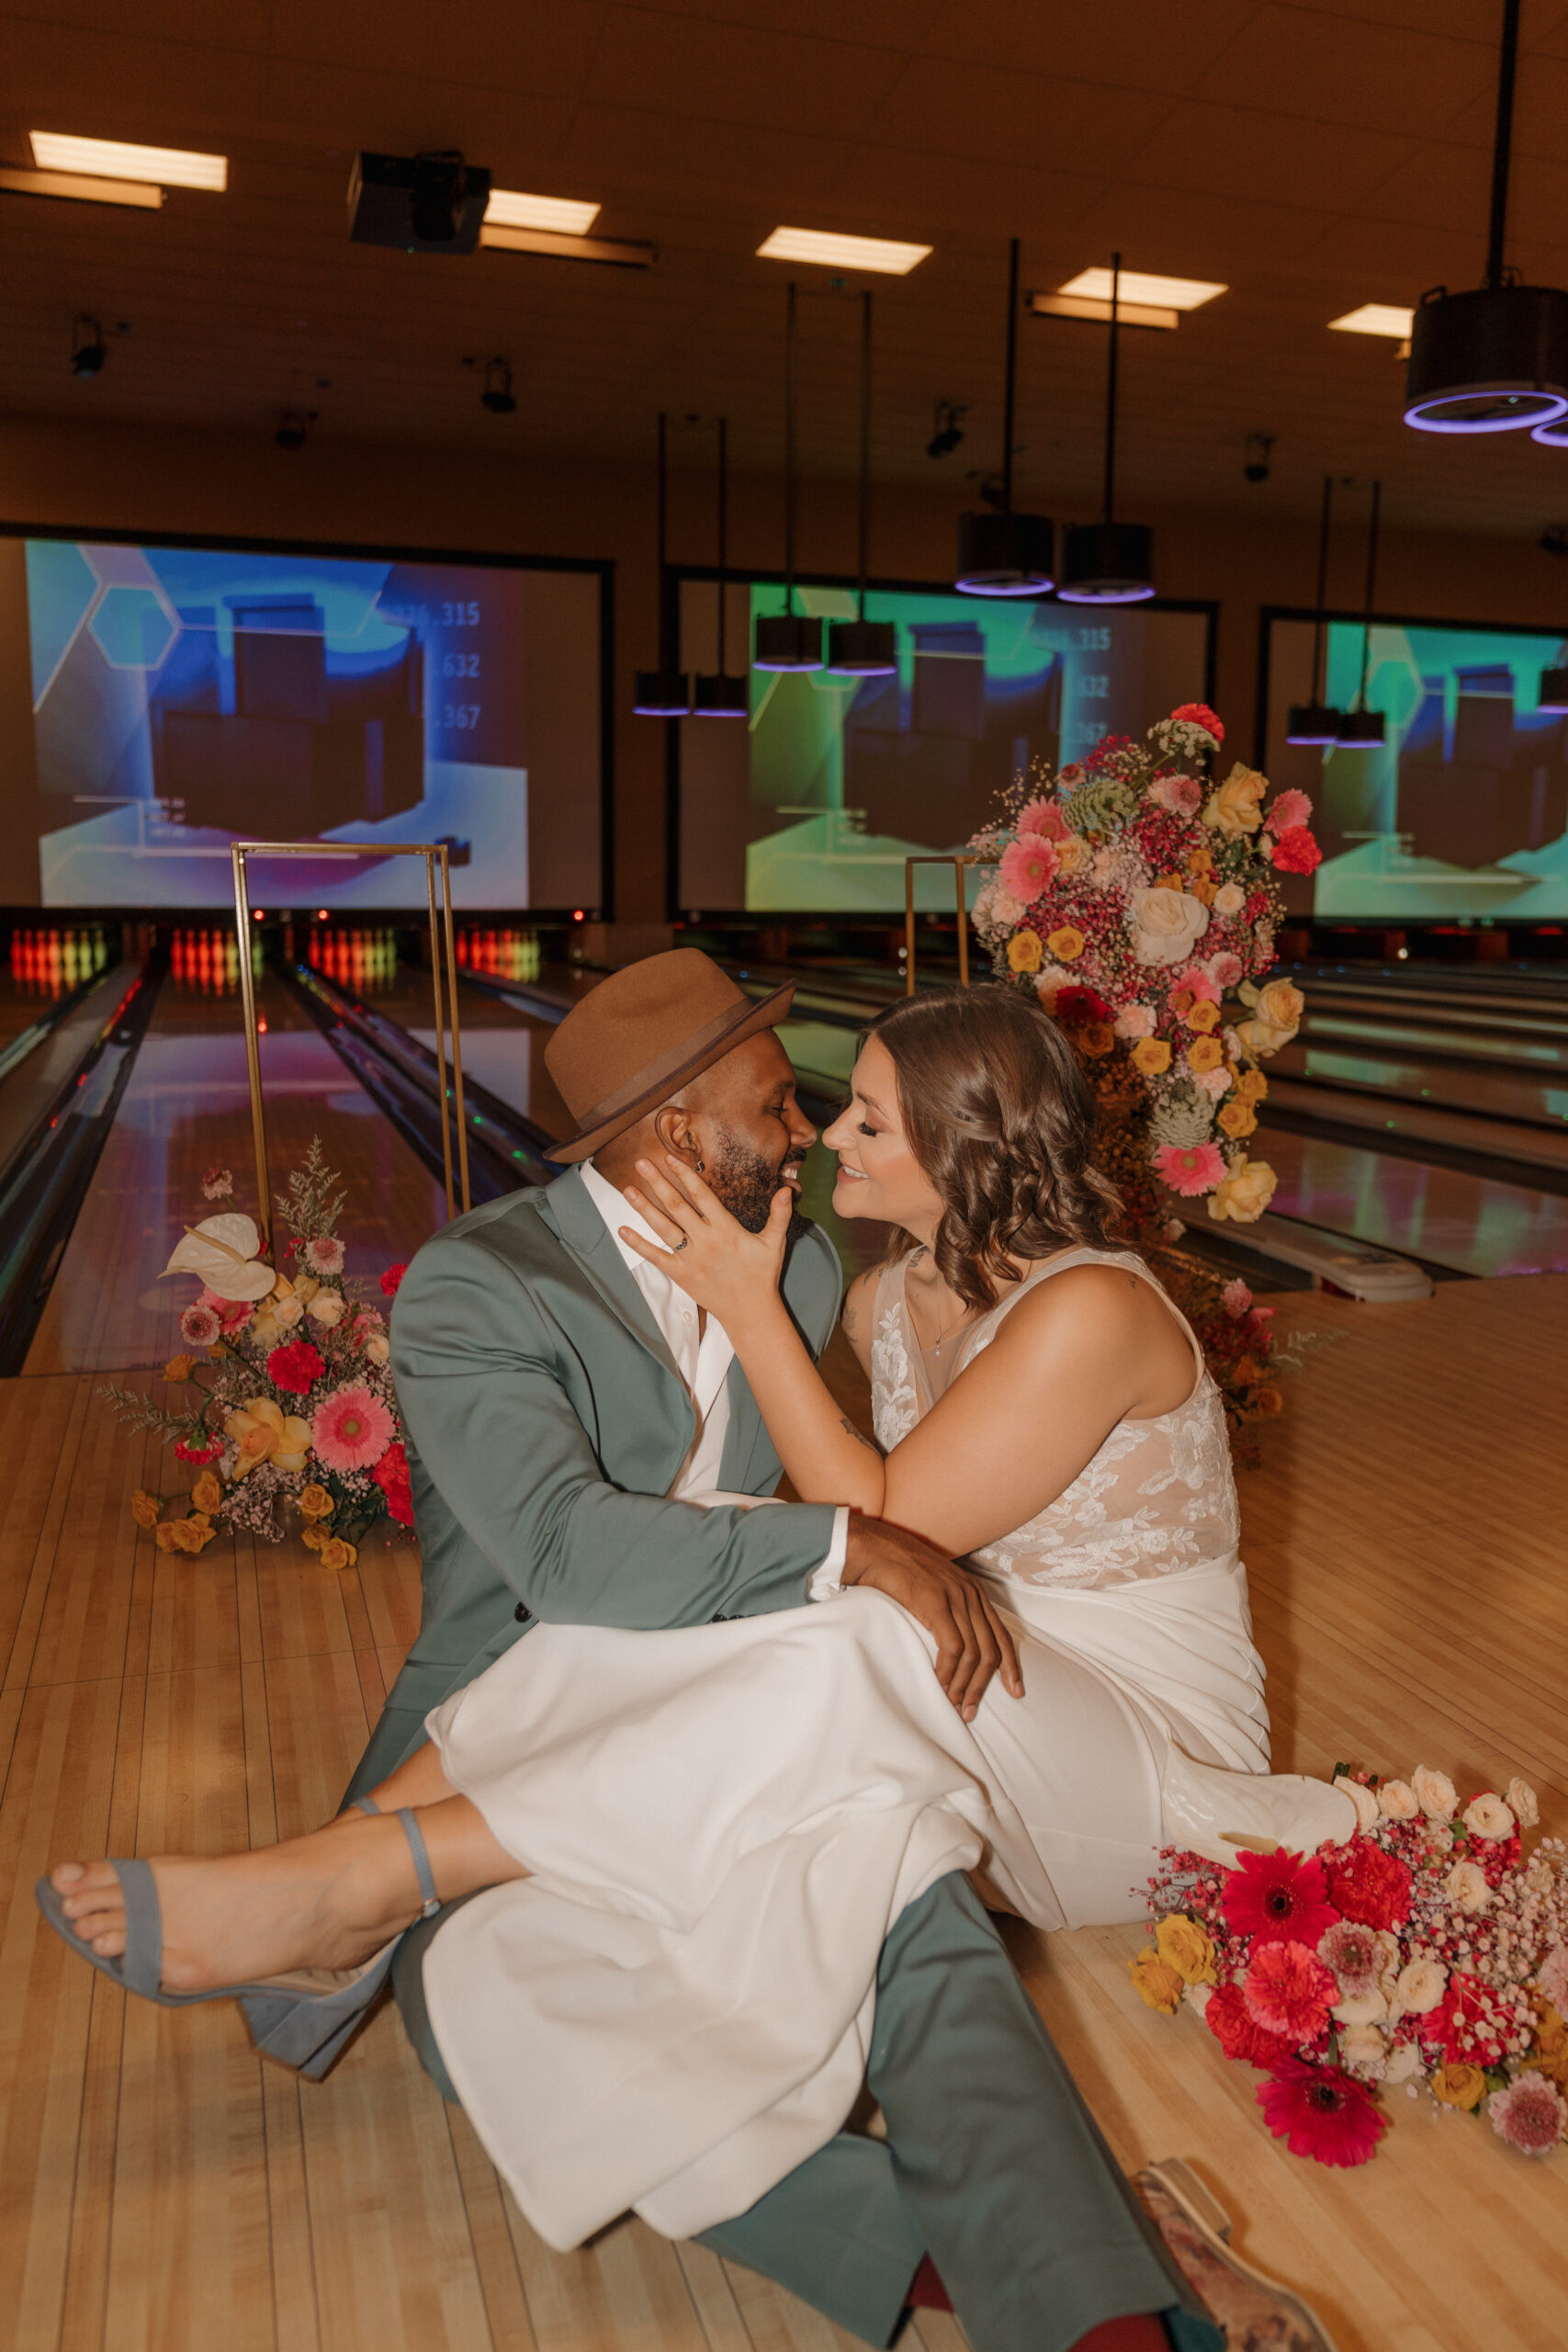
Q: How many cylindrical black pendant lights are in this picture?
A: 11